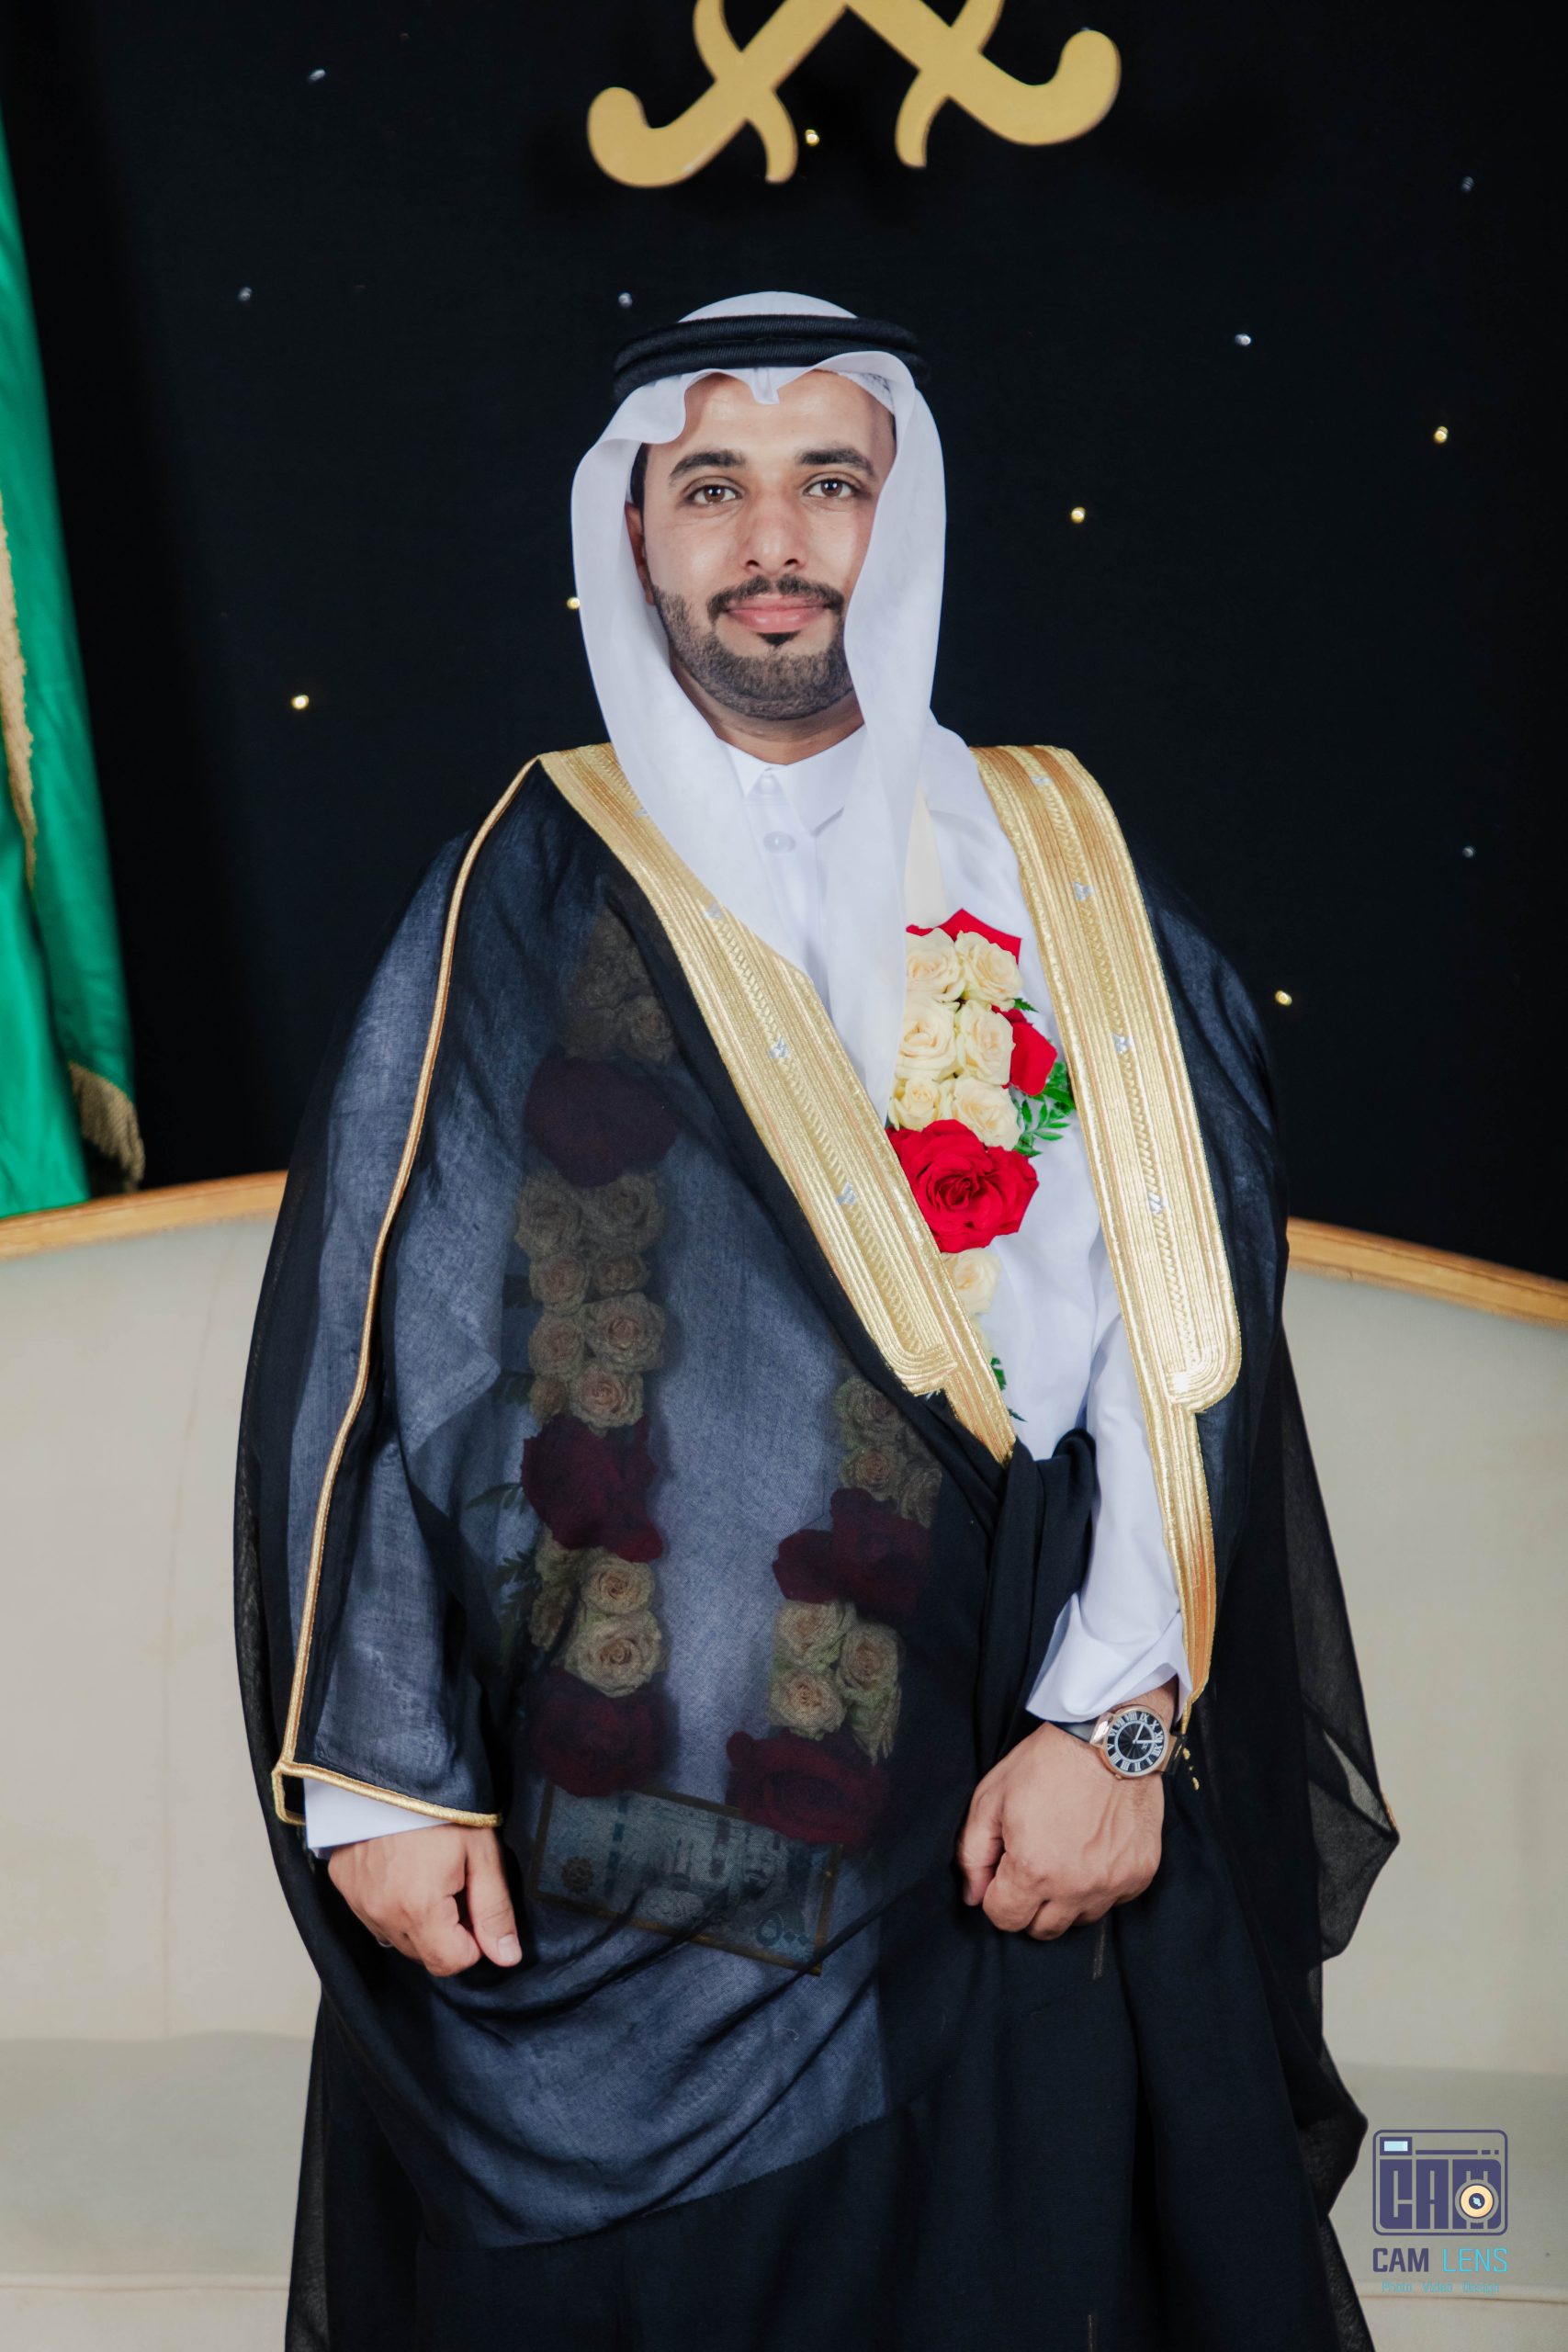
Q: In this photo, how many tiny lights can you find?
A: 12